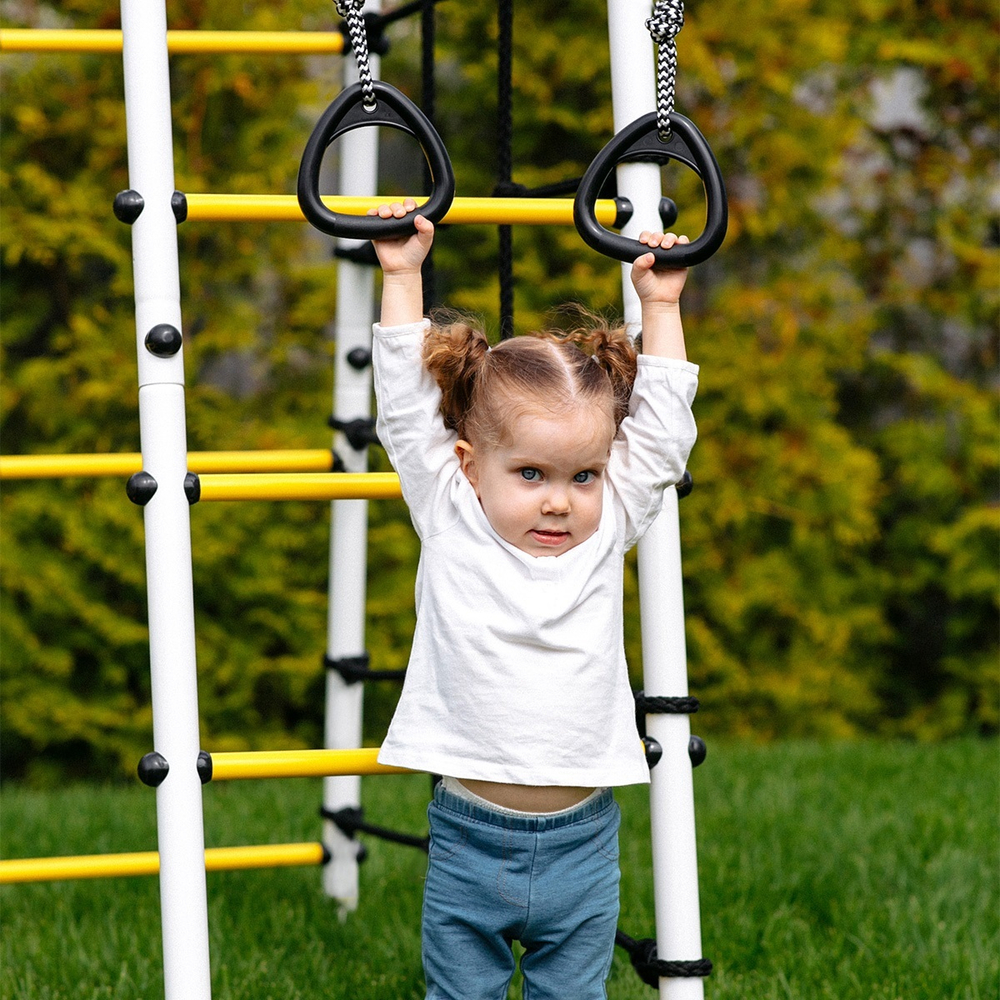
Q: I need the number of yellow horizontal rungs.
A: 6